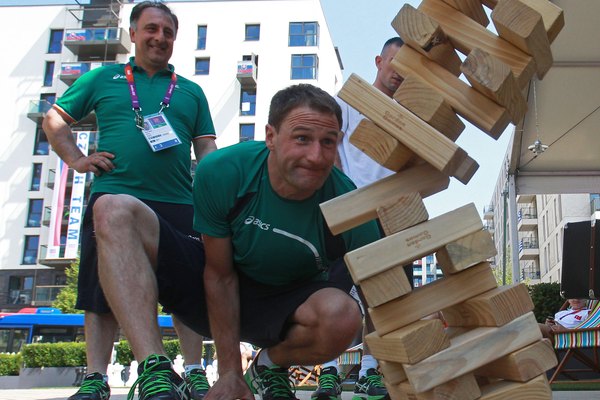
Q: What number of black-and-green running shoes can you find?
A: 6